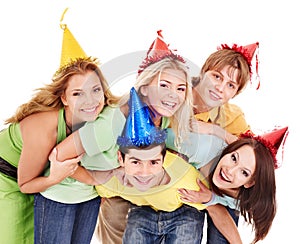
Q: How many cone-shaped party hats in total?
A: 5